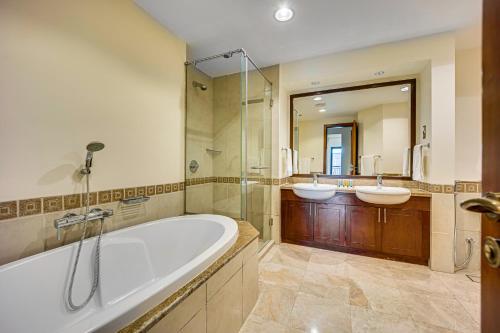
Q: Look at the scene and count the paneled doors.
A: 4